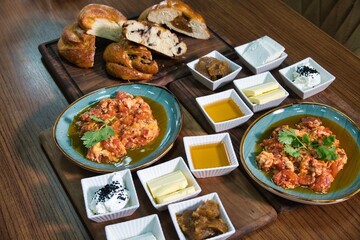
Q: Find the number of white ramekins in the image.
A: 10